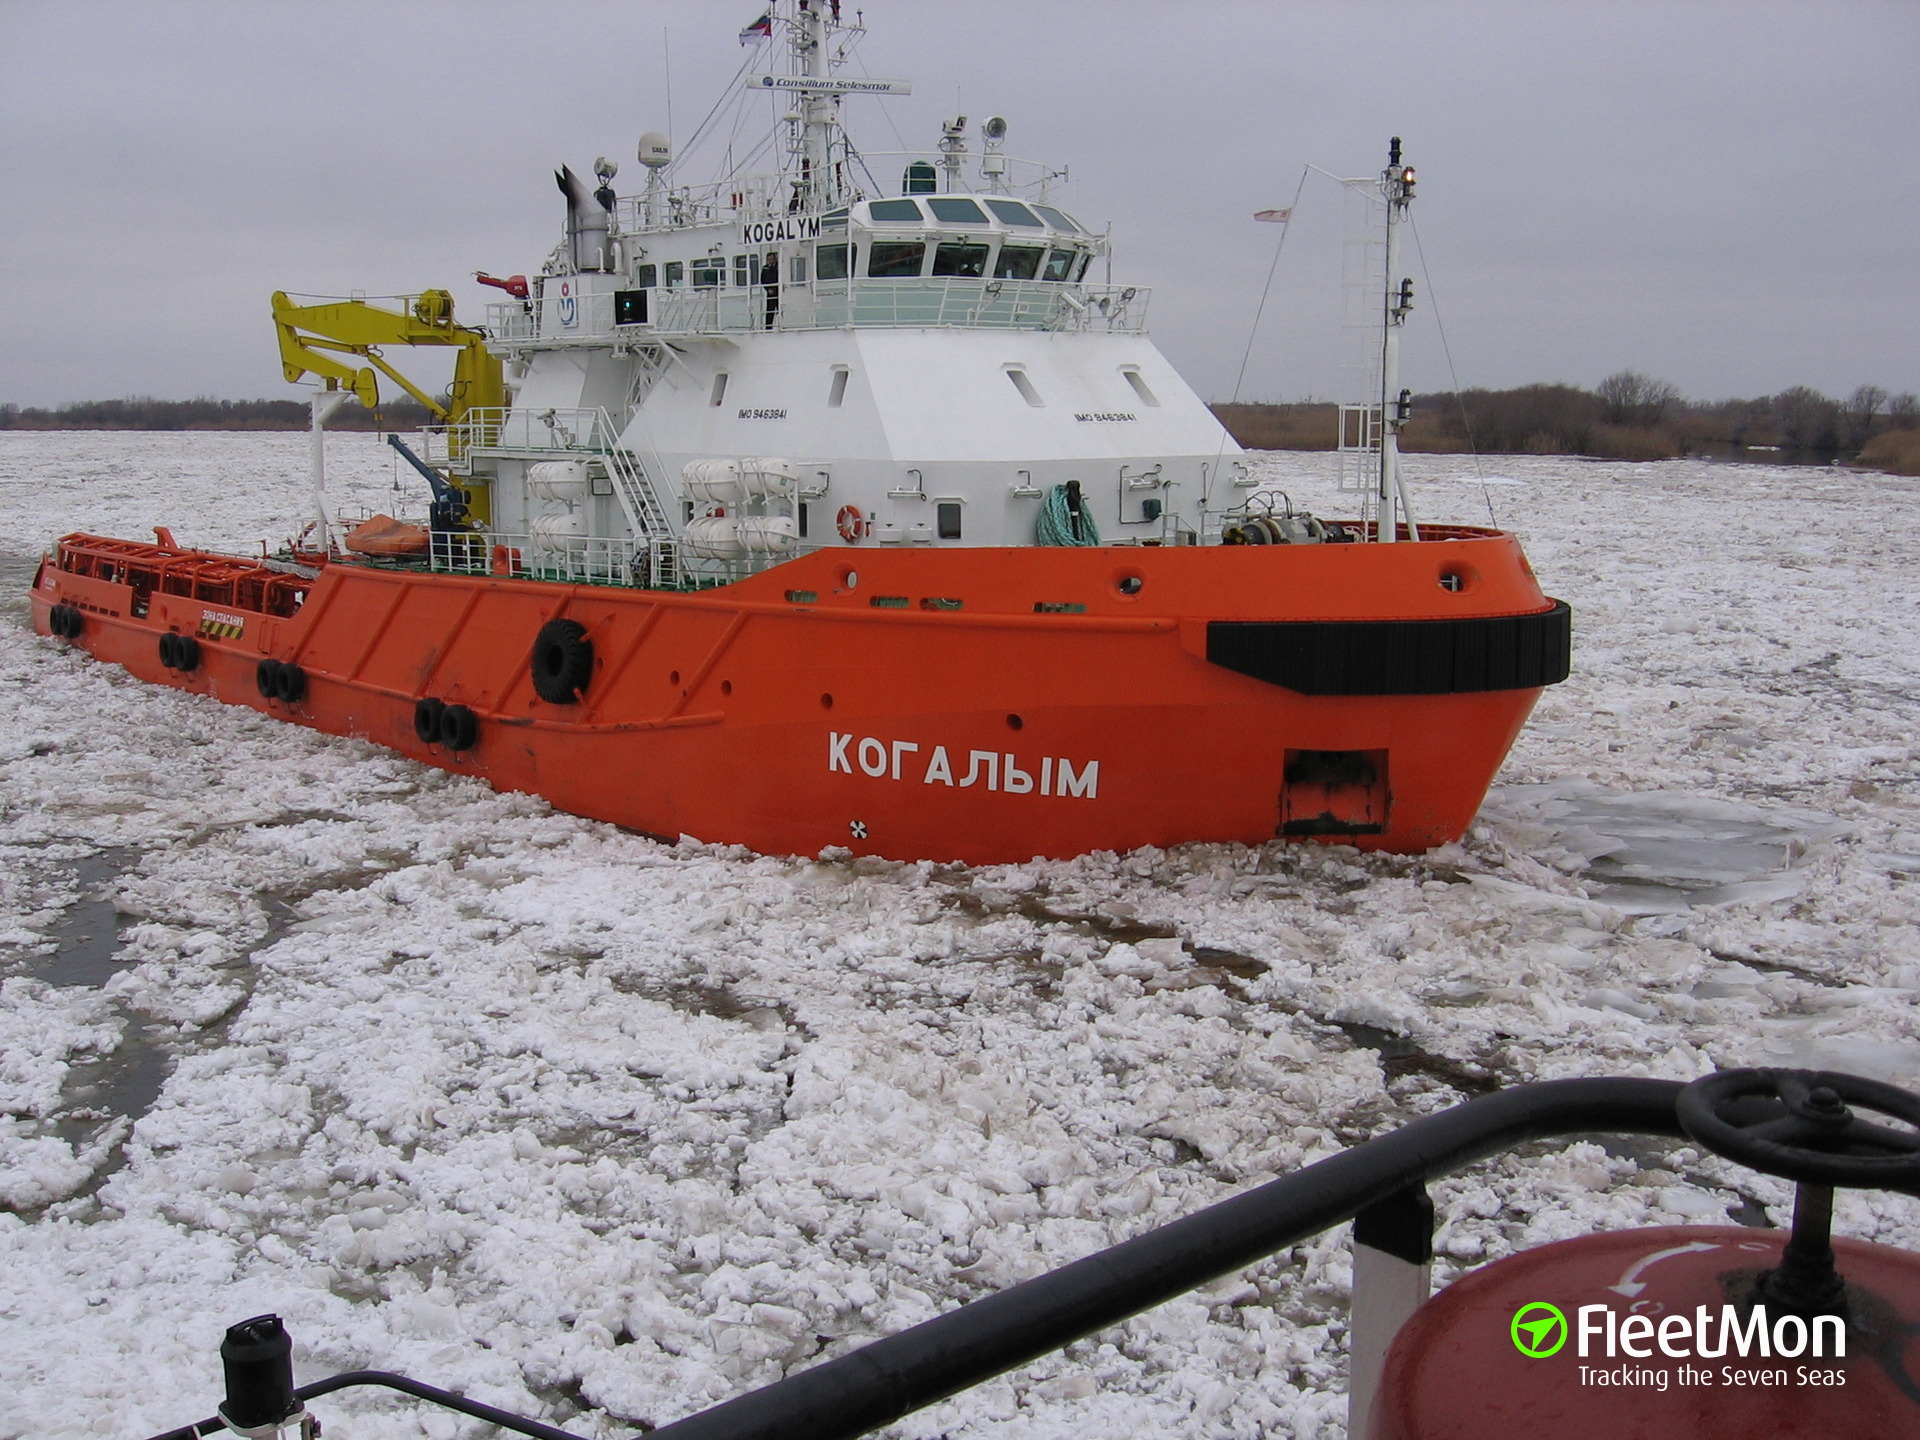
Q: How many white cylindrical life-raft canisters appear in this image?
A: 6